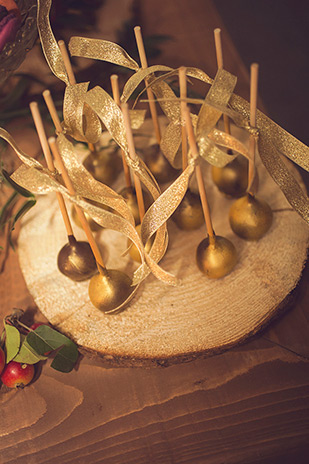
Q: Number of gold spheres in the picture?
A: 11